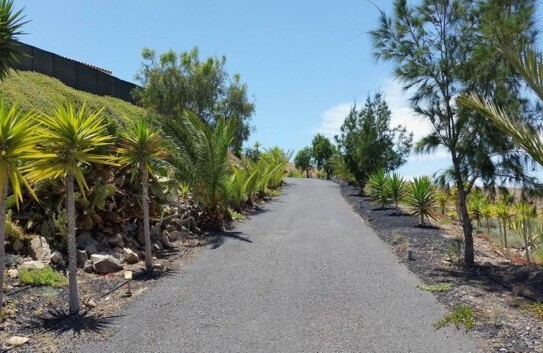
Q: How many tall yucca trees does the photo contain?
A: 3